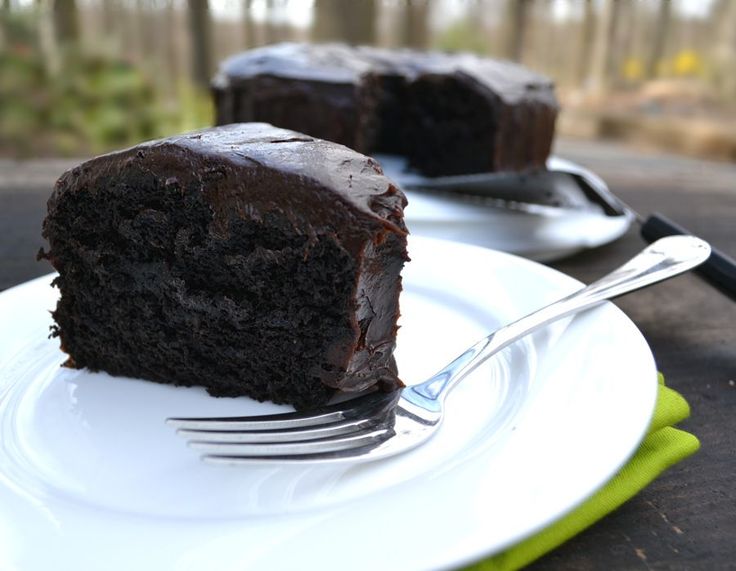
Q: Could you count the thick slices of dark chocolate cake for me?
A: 1